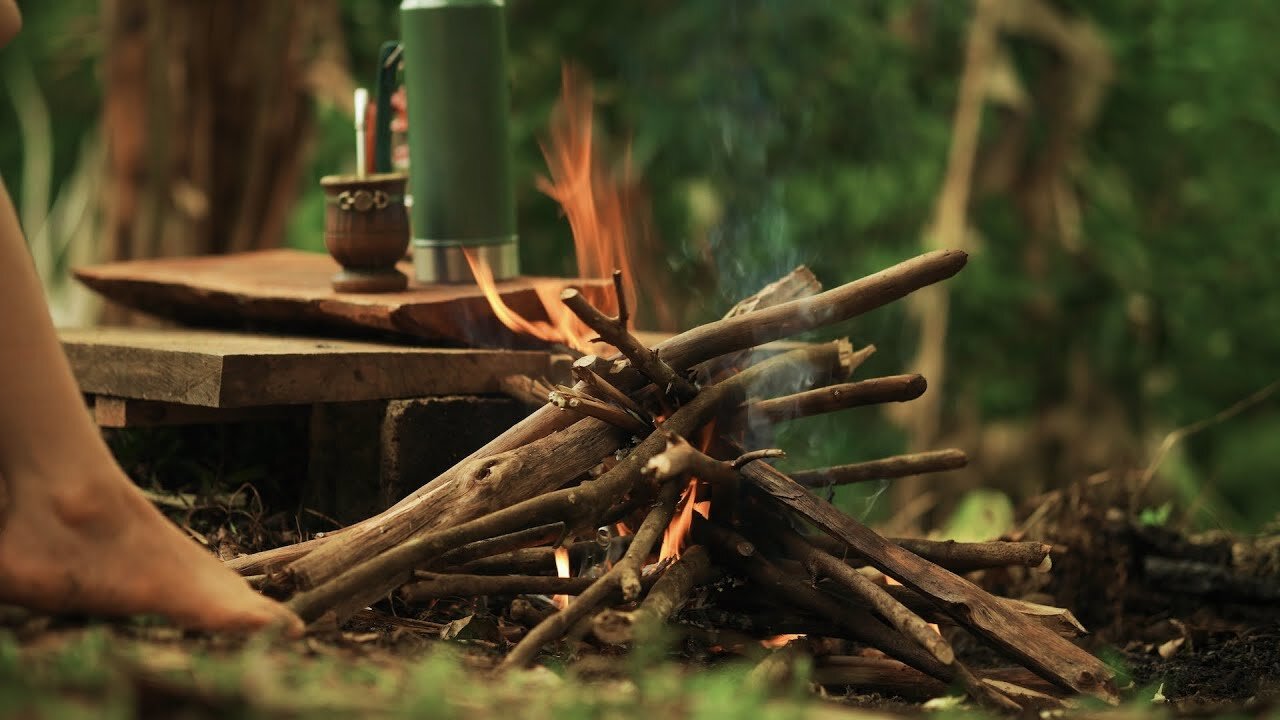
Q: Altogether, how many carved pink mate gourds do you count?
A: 0